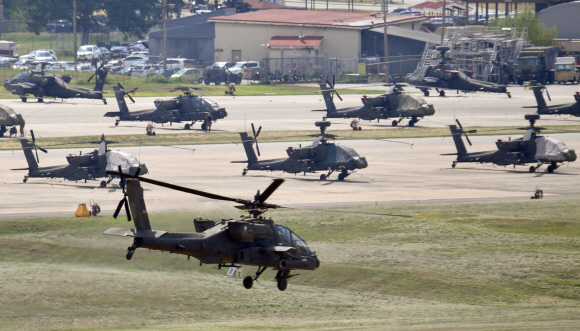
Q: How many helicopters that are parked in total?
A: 9